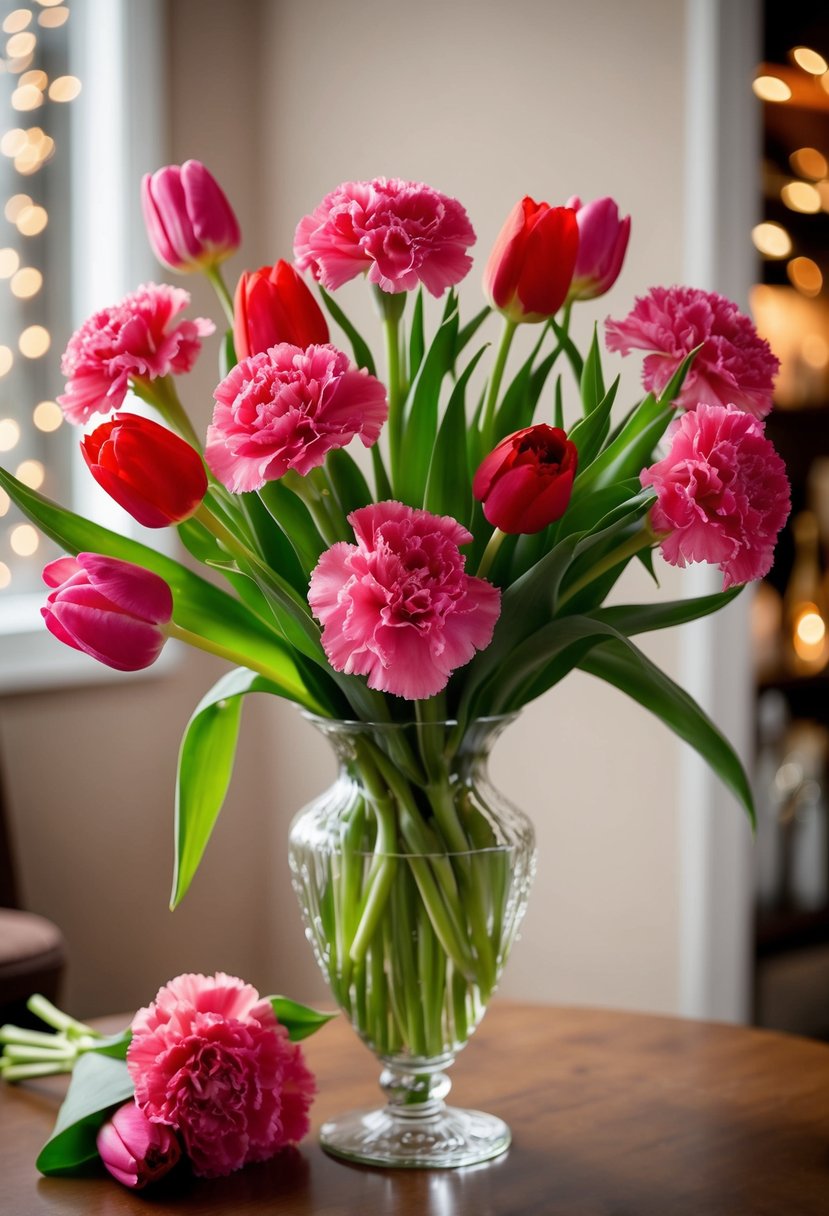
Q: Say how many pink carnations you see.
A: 7